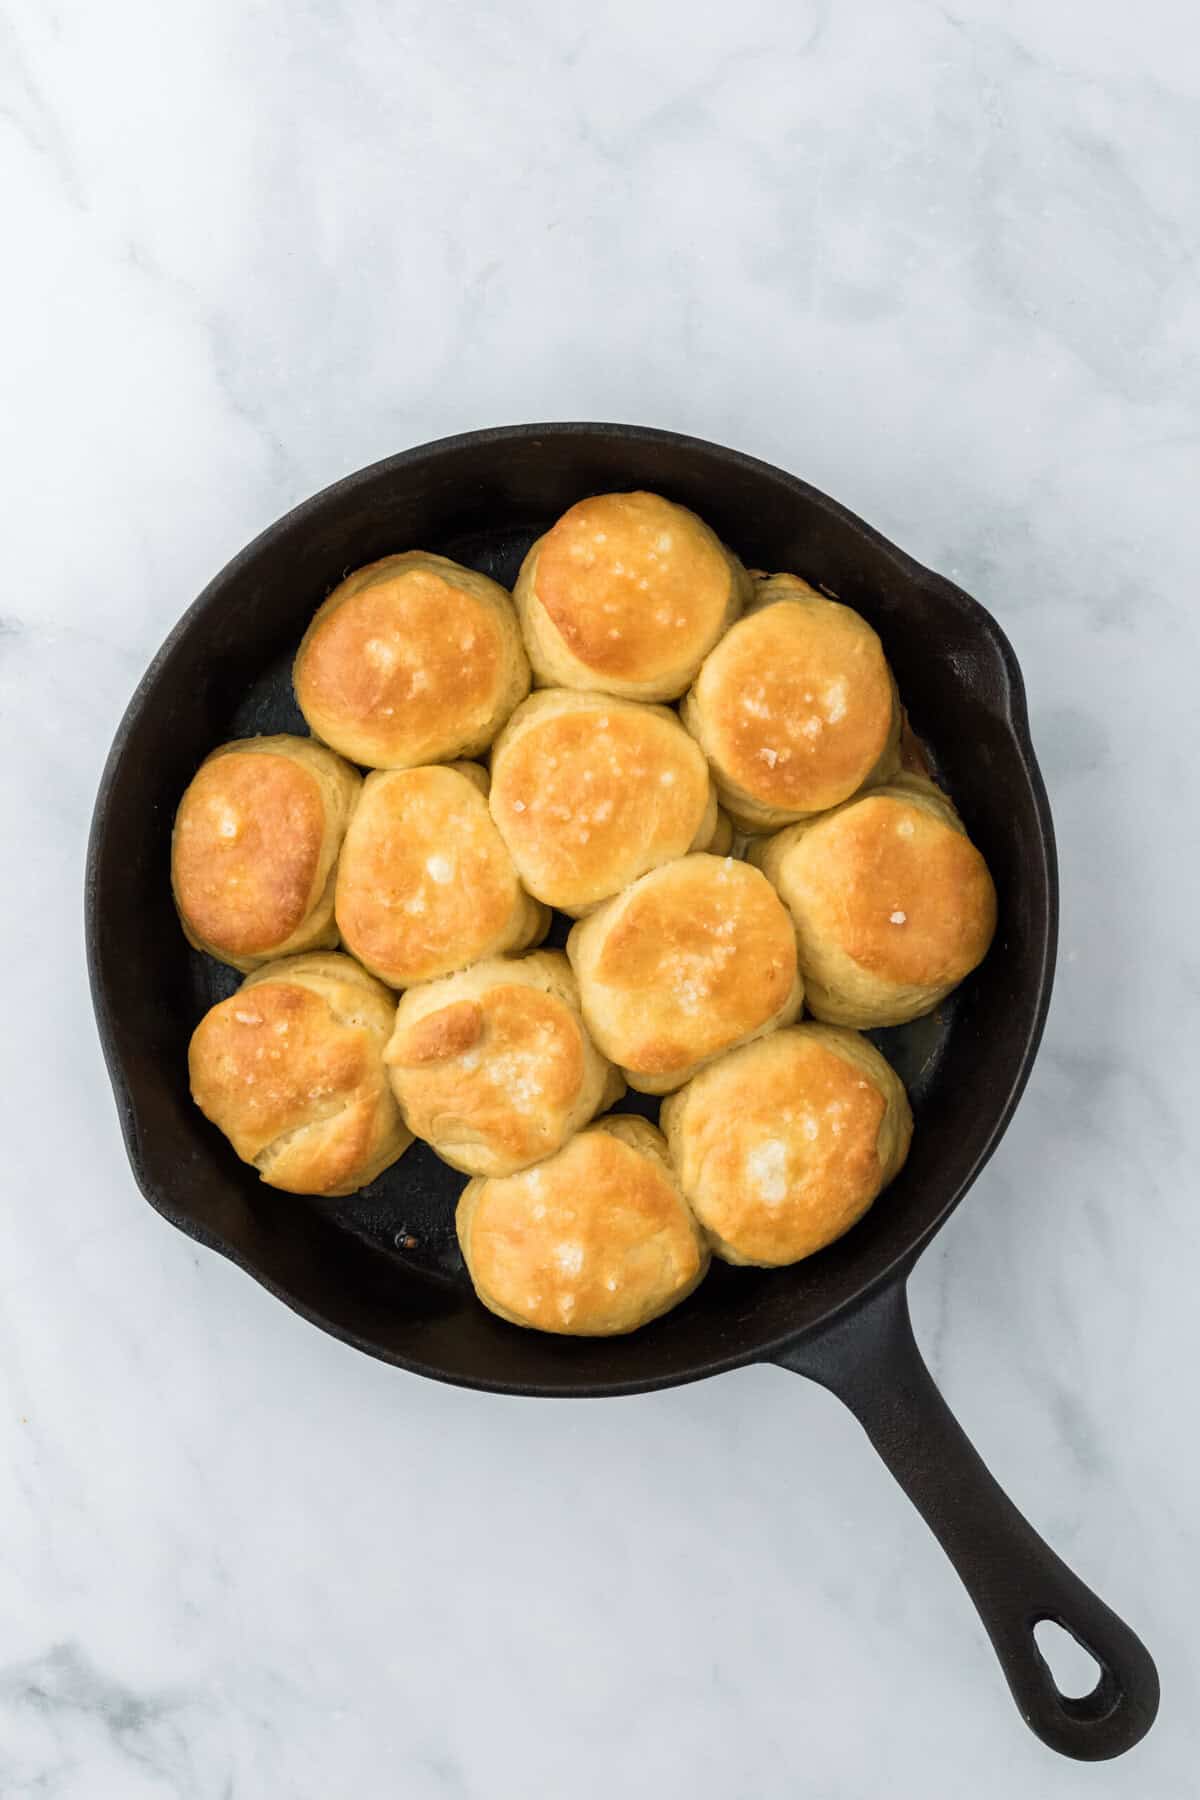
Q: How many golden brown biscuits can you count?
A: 12